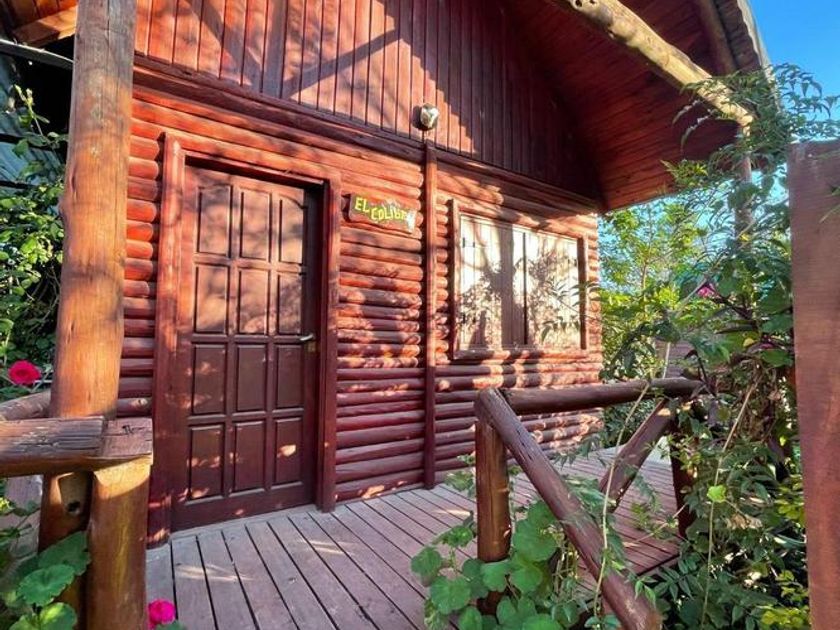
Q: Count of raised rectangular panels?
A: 12